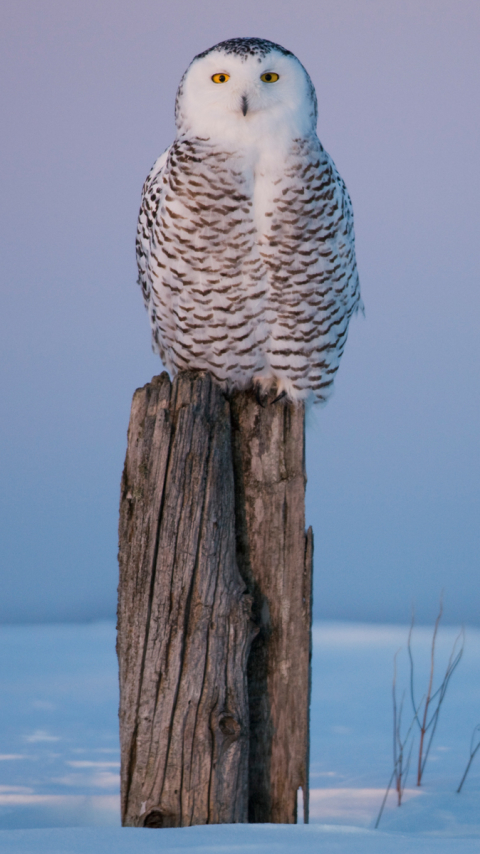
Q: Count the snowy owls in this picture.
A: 1